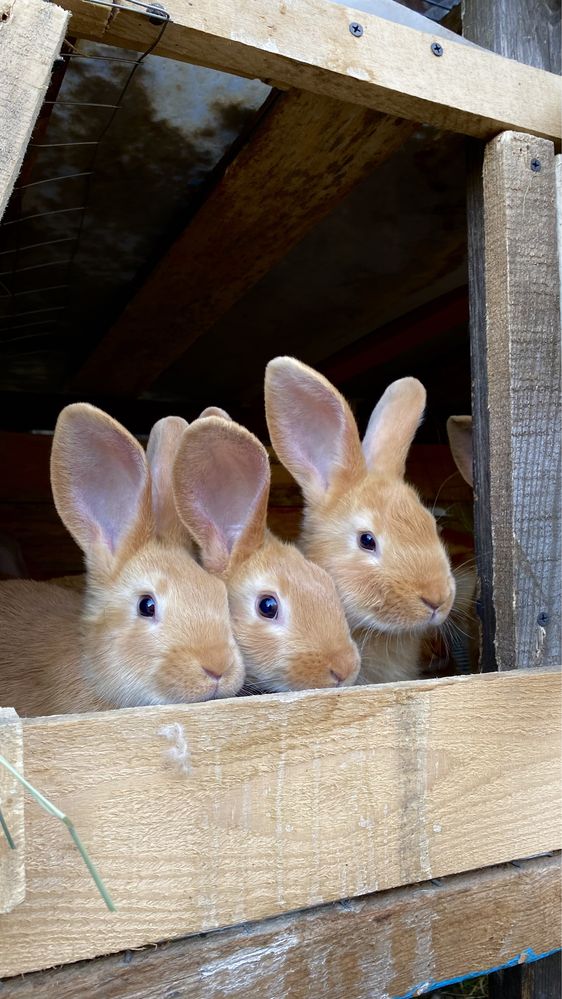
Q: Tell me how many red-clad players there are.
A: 0